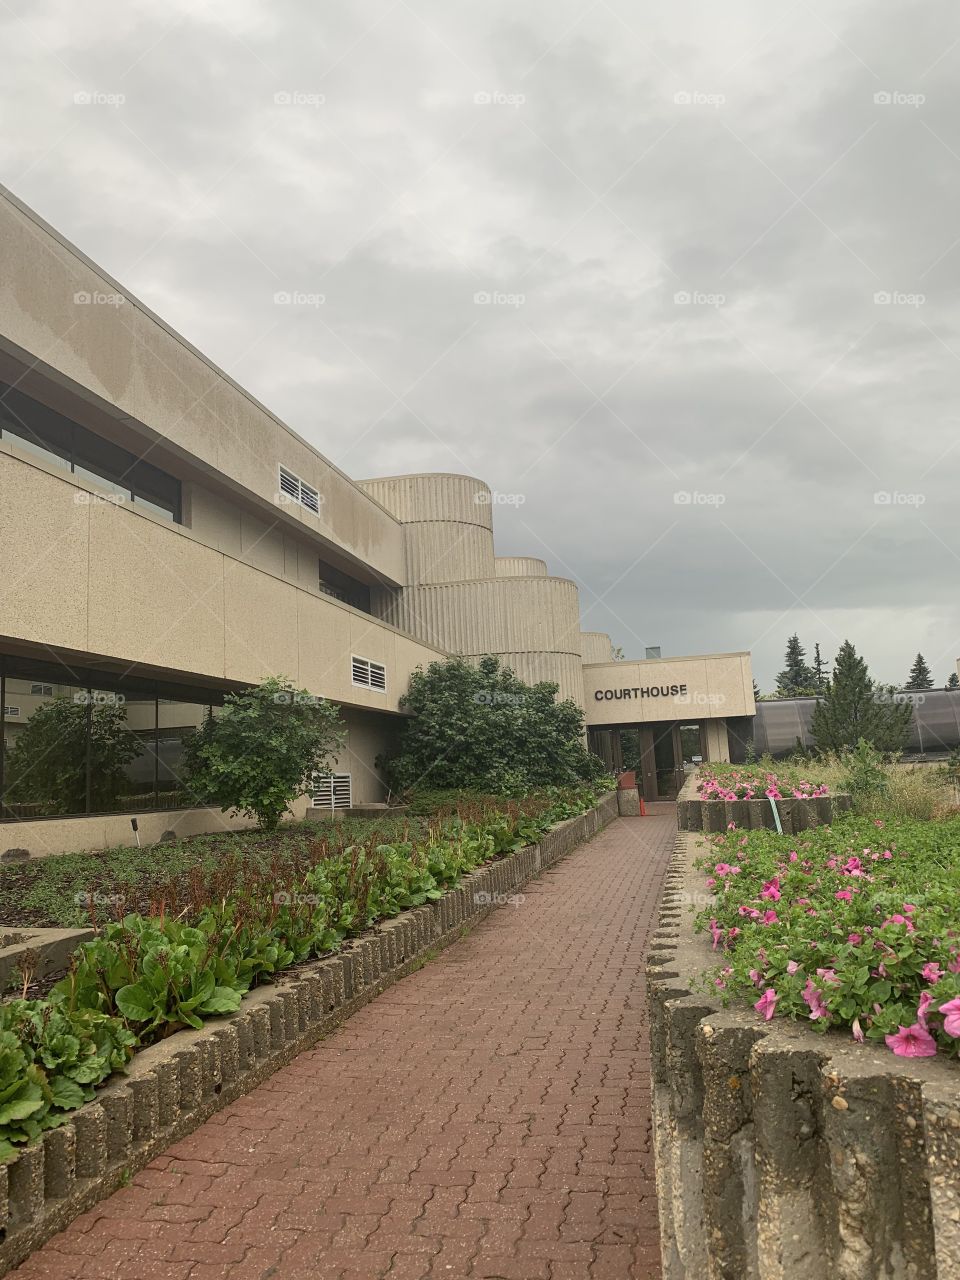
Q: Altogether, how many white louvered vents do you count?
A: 3